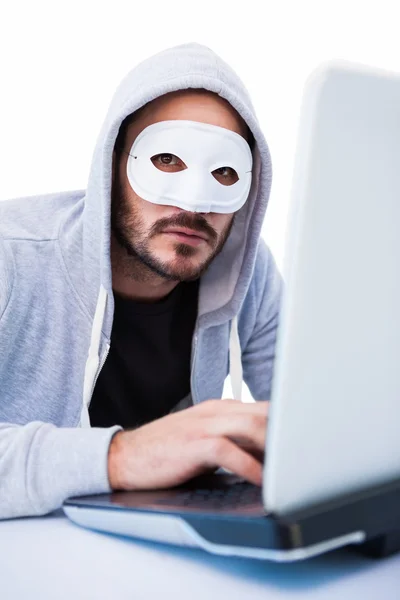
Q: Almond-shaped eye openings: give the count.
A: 2